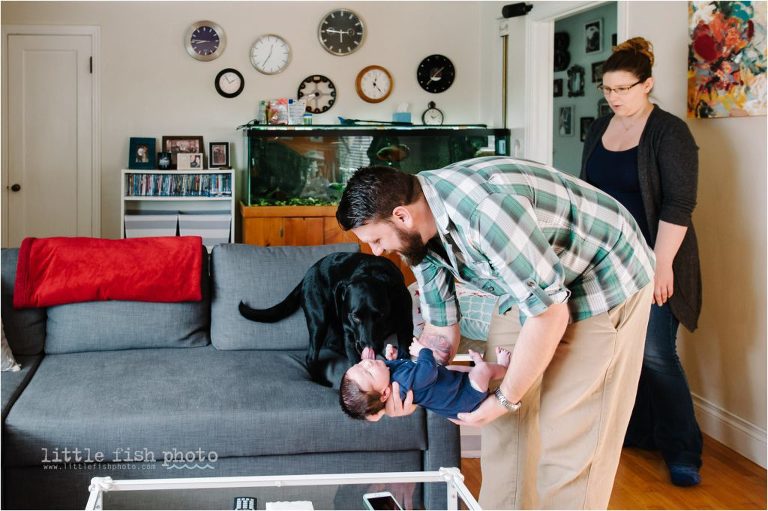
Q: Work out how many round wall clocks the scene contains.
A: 7